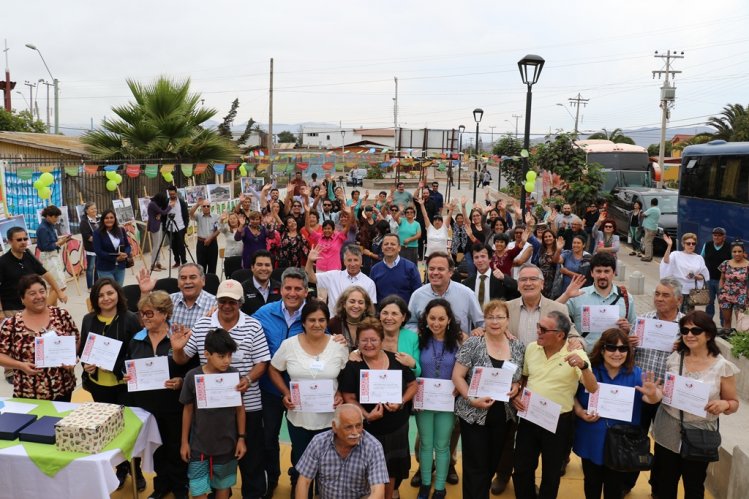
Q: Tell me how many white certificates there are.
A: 13